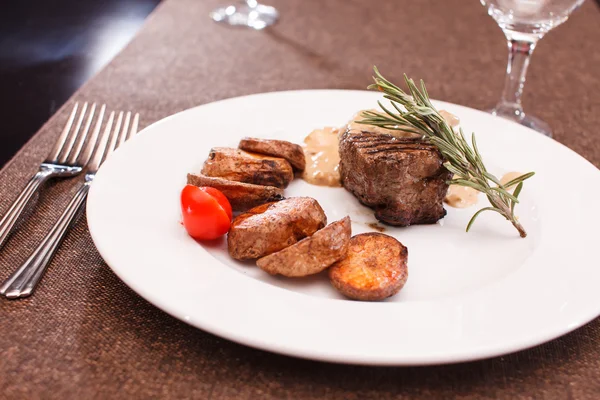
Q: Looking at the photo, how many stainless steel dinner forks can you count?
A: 2